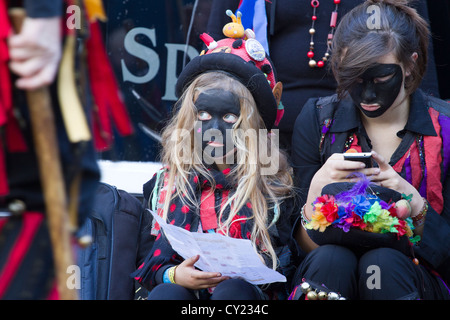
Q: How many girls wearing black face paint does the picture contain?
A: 2